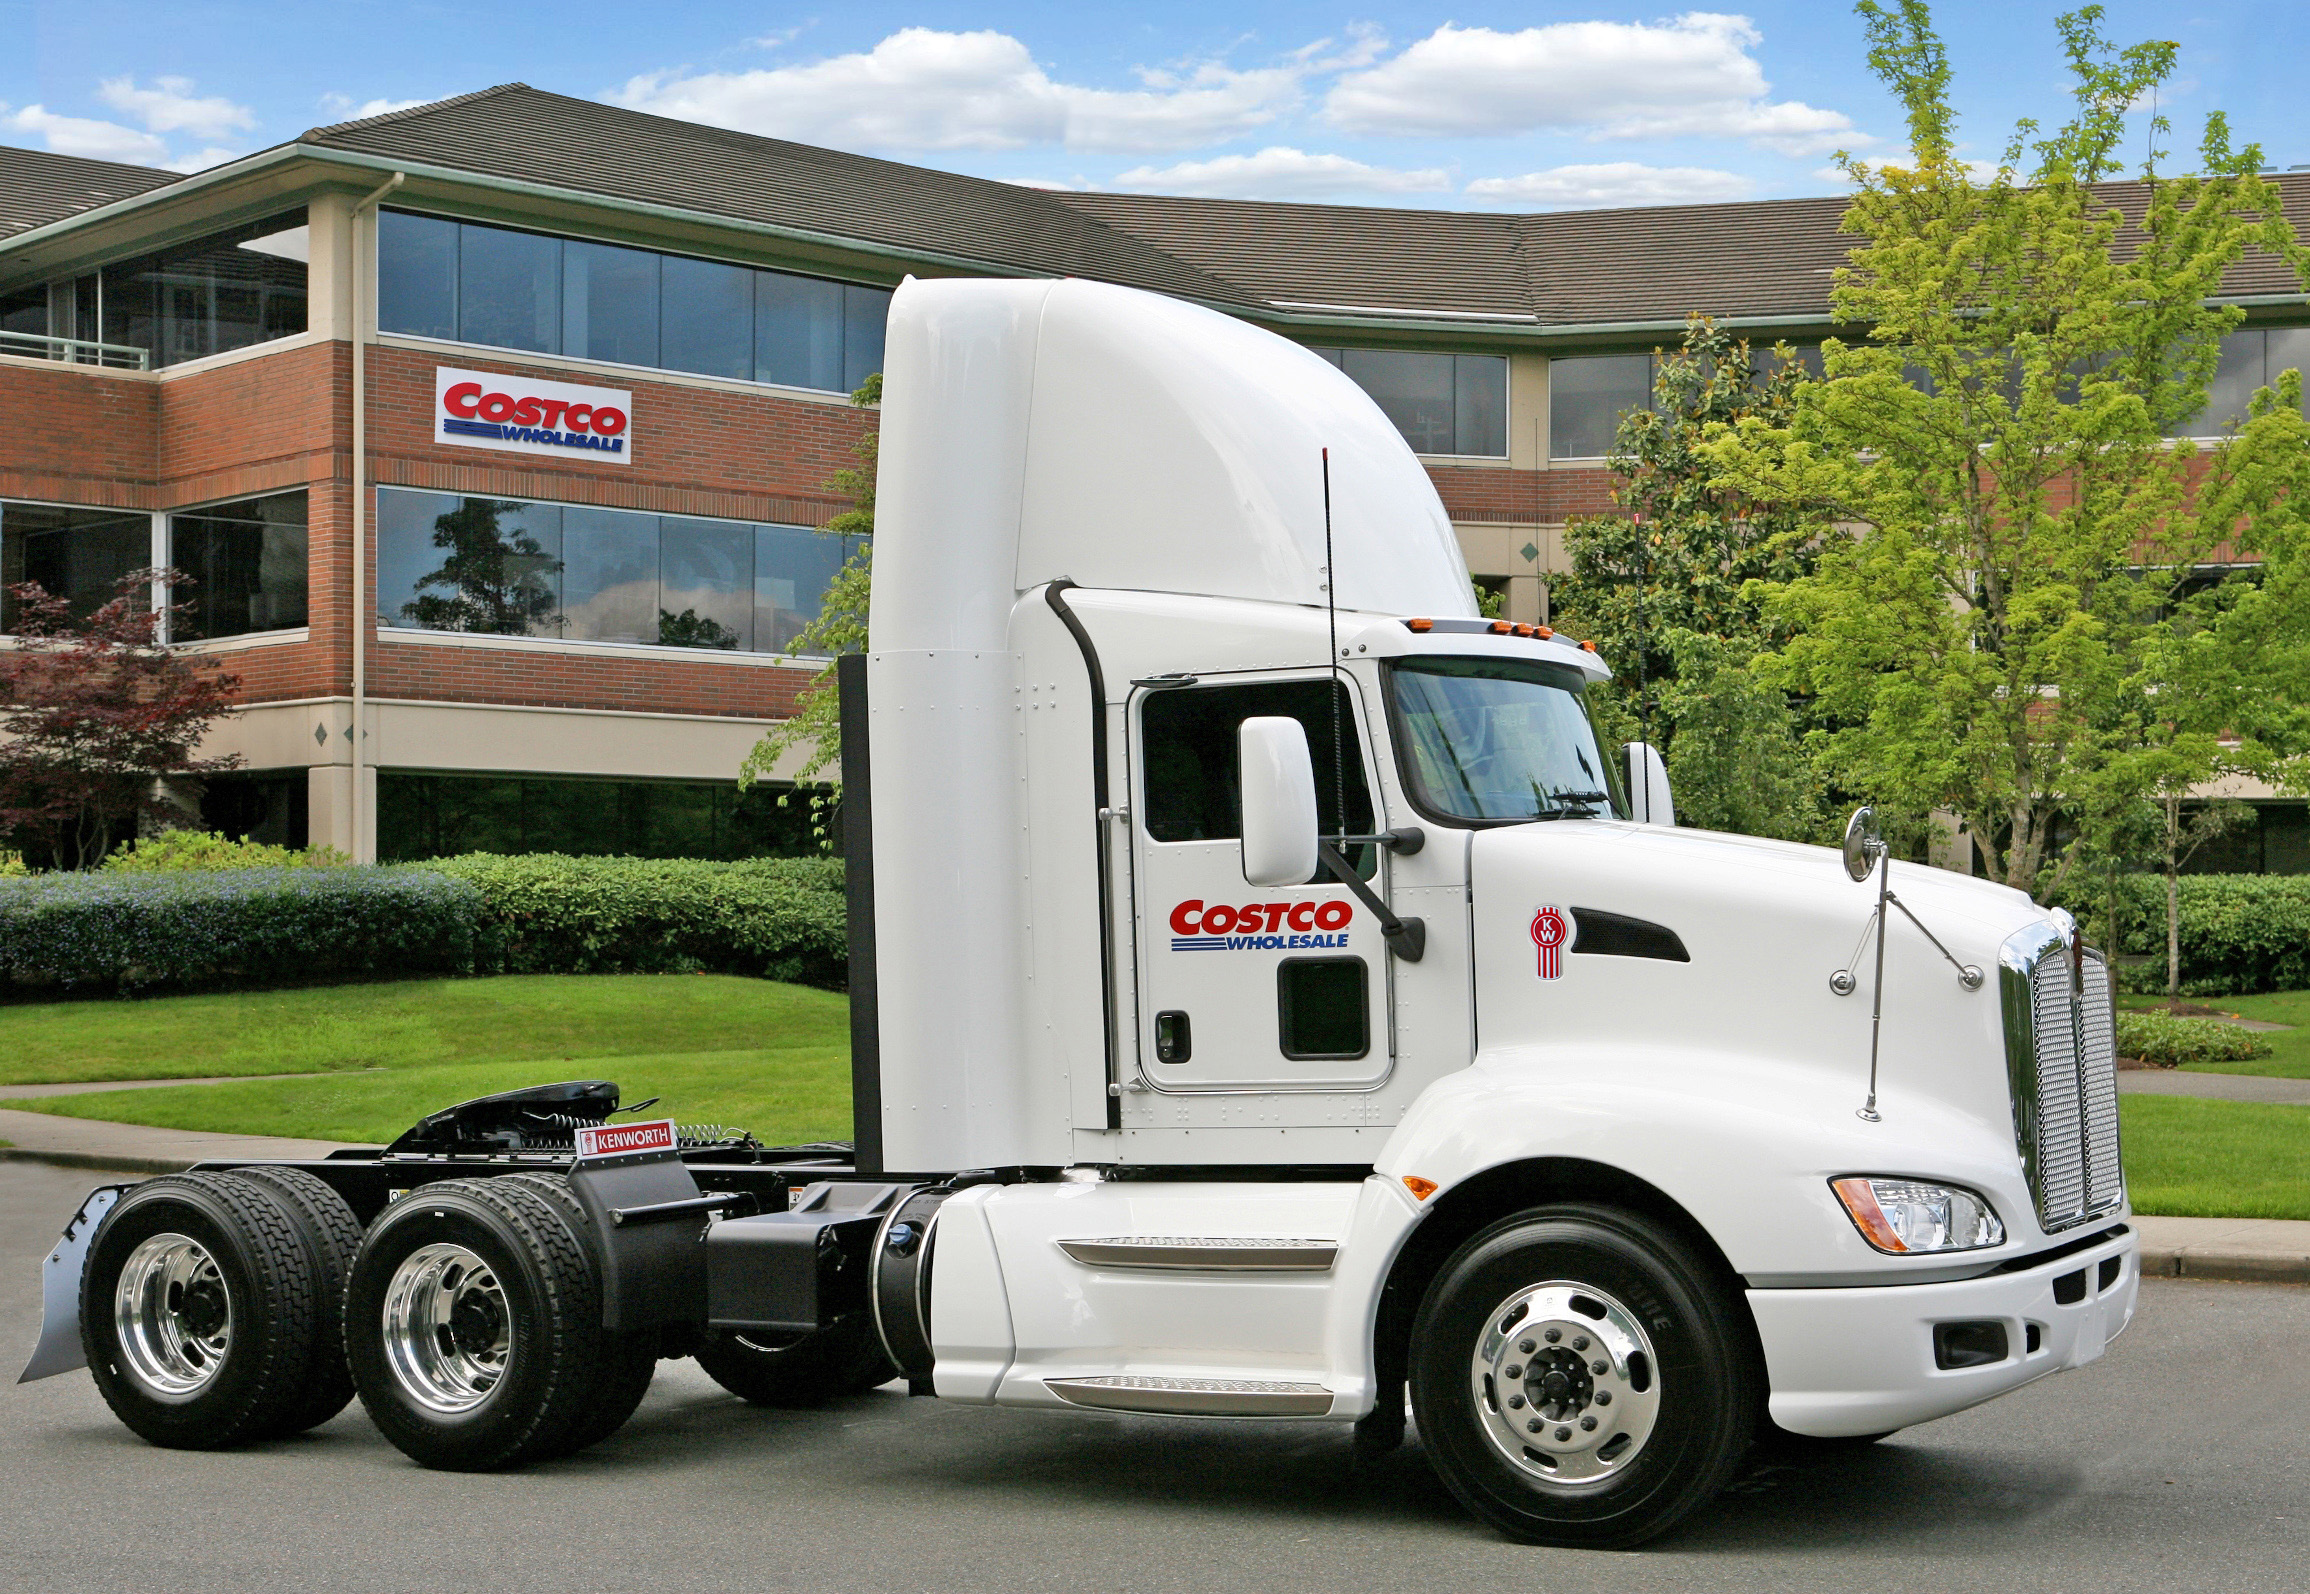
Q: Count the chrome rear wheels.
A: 2